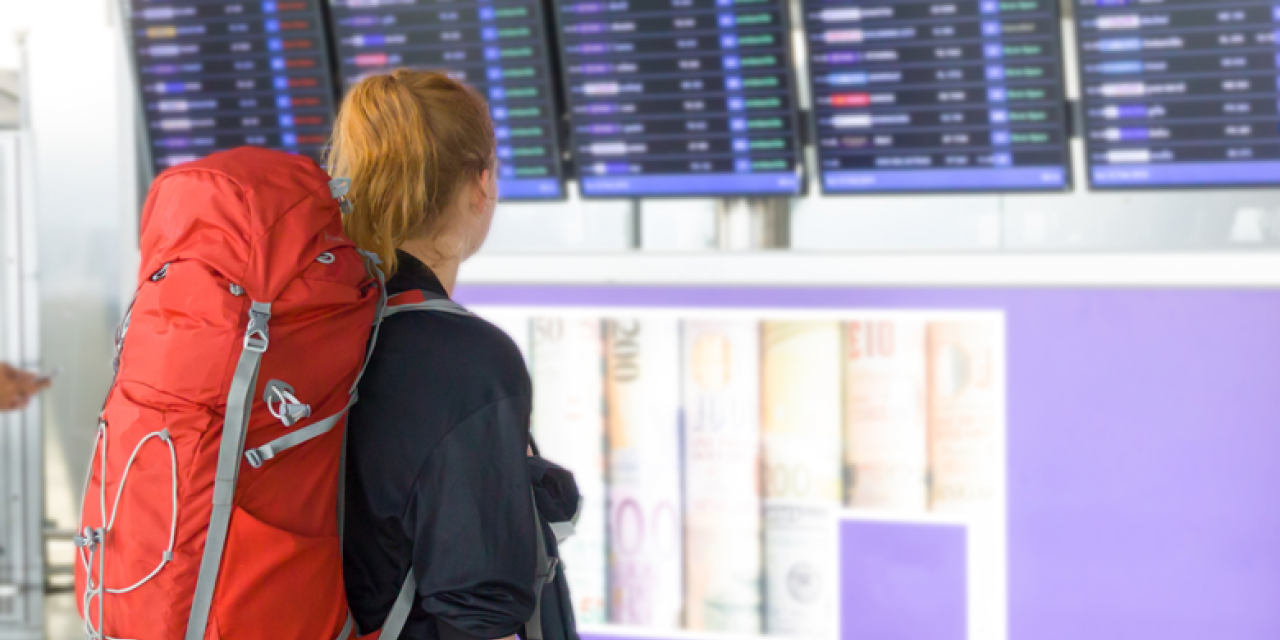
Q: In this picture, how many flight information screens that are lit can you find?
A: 5